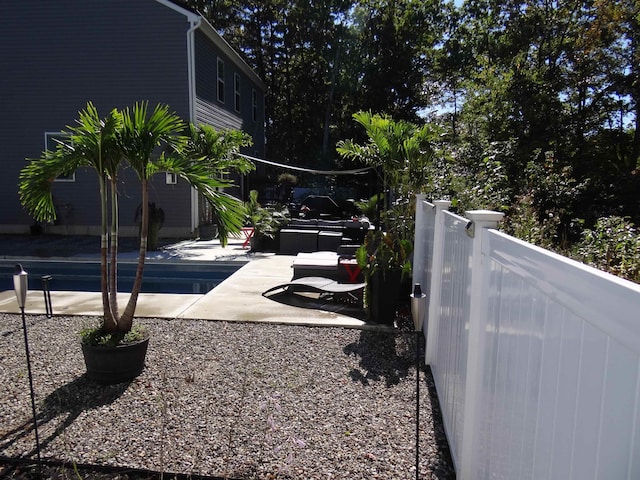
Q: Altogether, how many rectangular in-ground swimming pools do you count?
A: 1